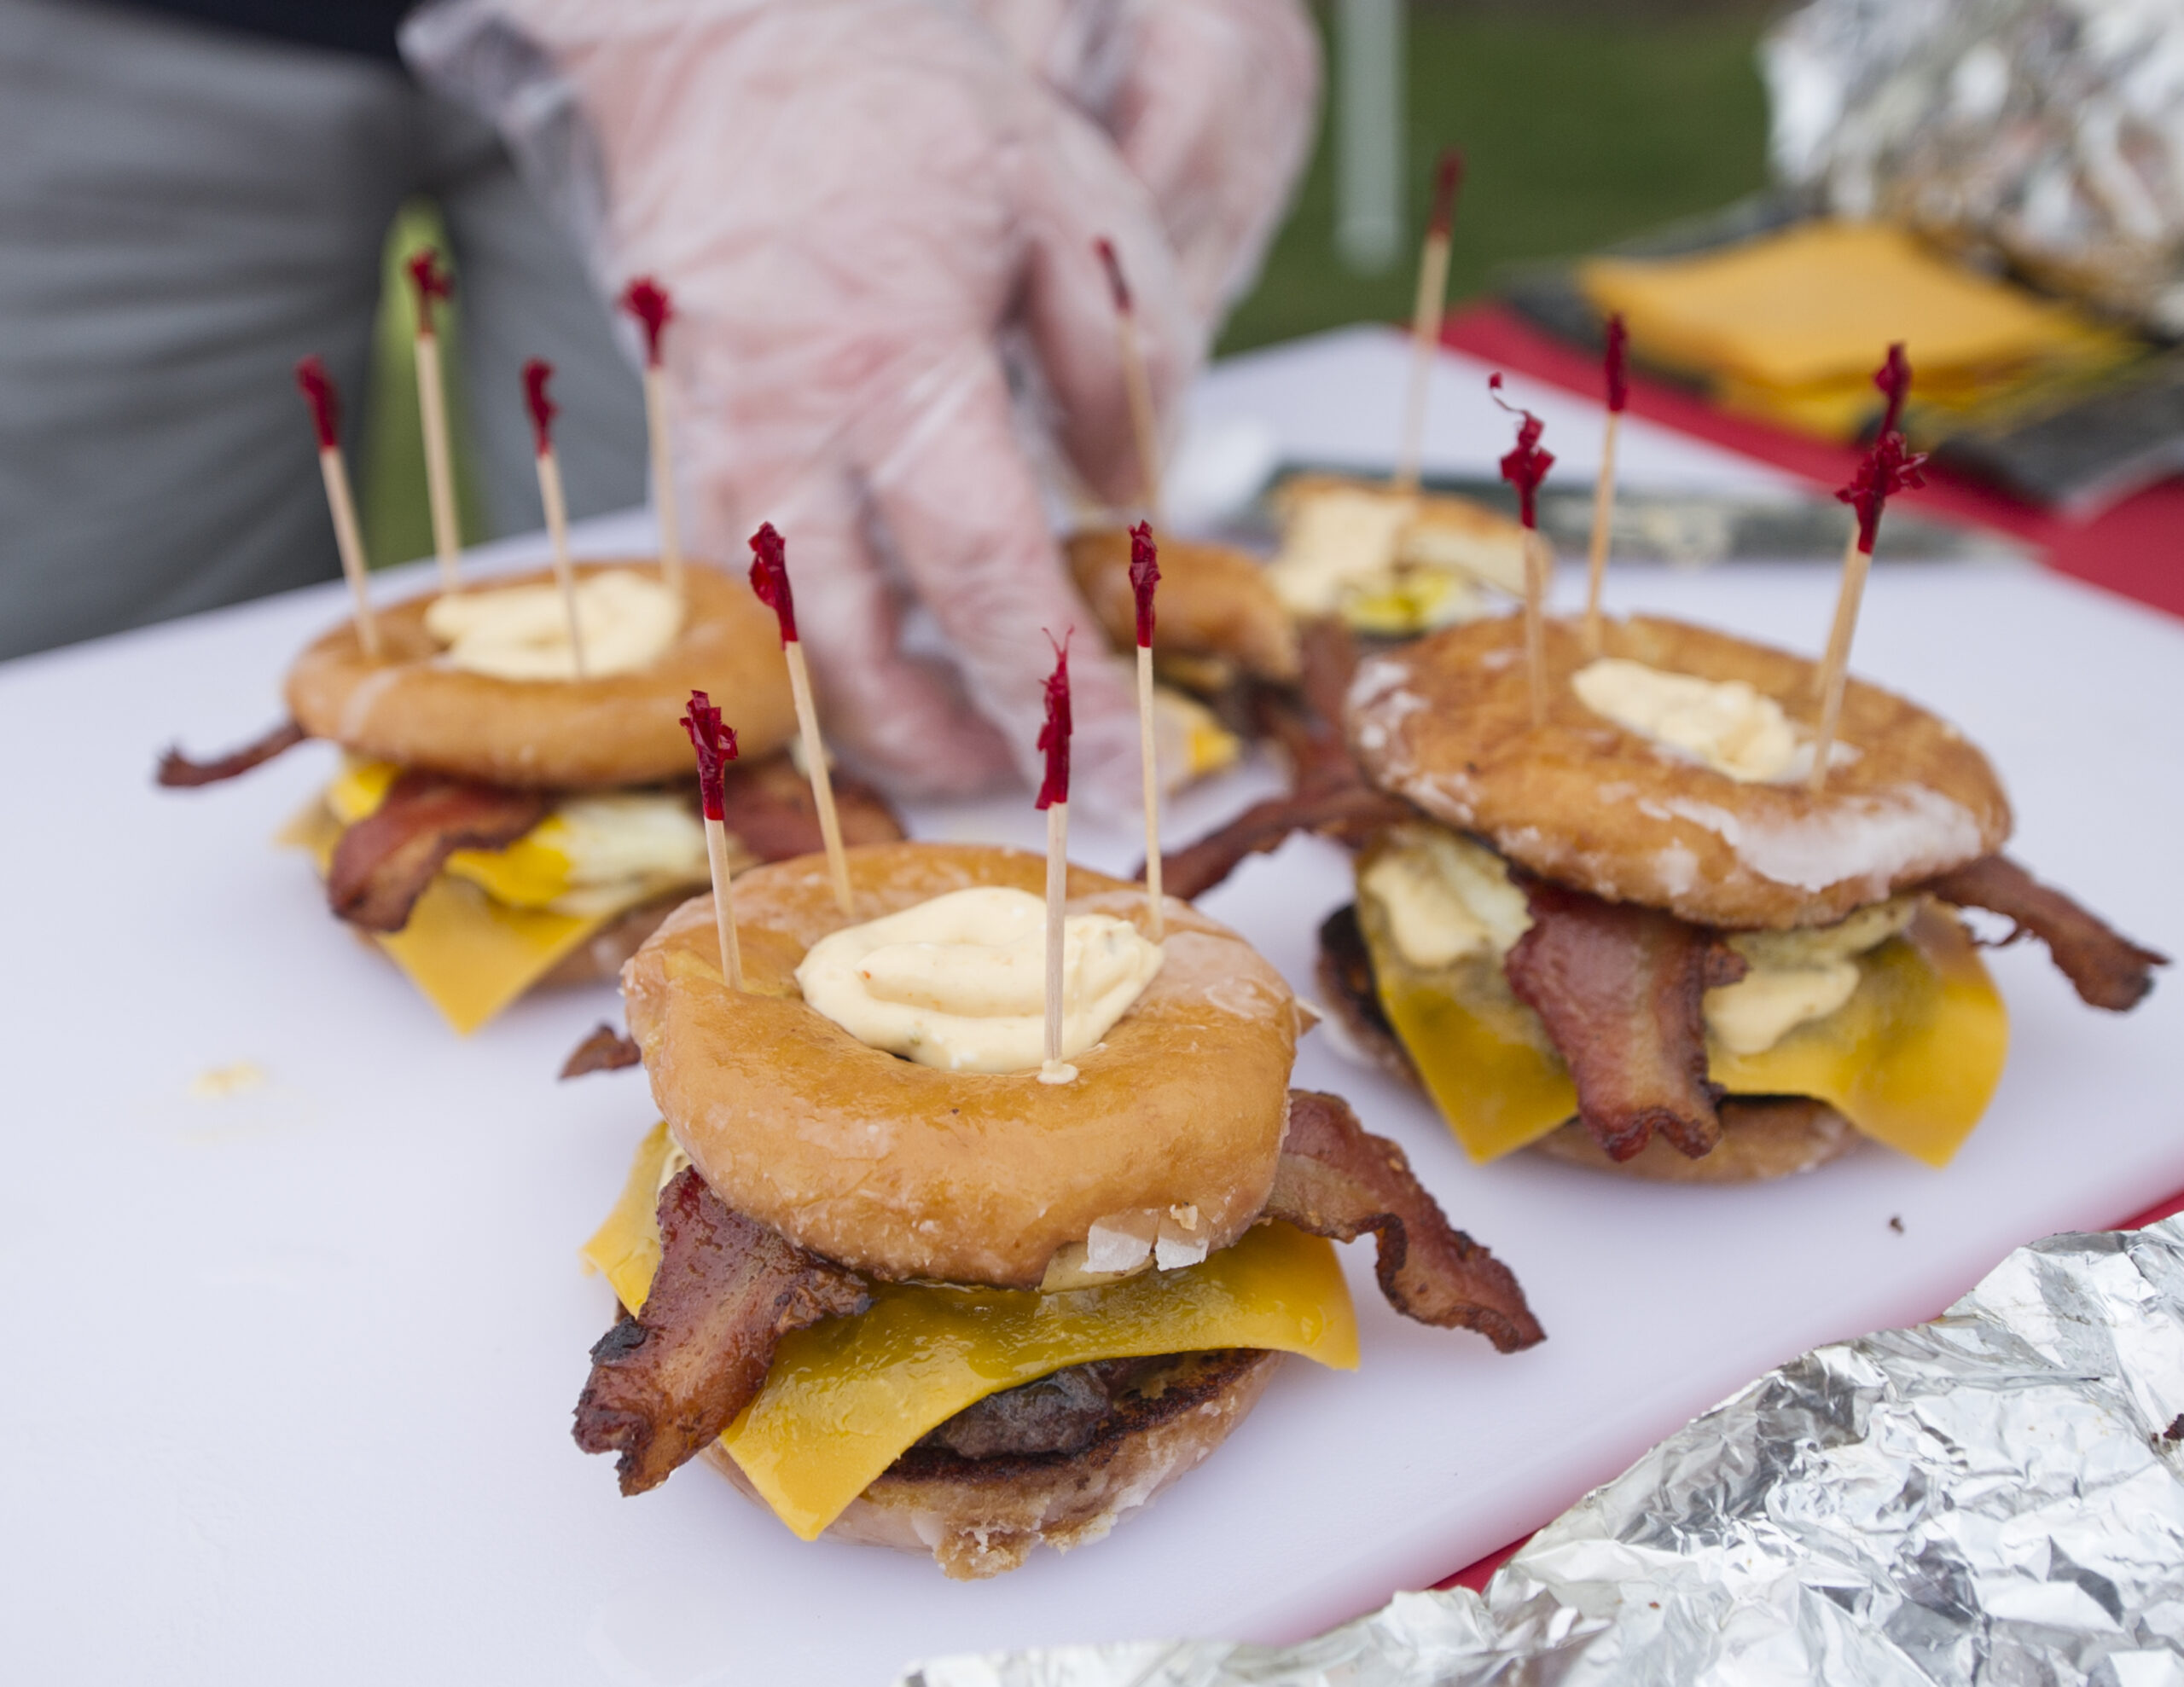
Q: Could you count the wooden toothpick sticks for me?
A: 14